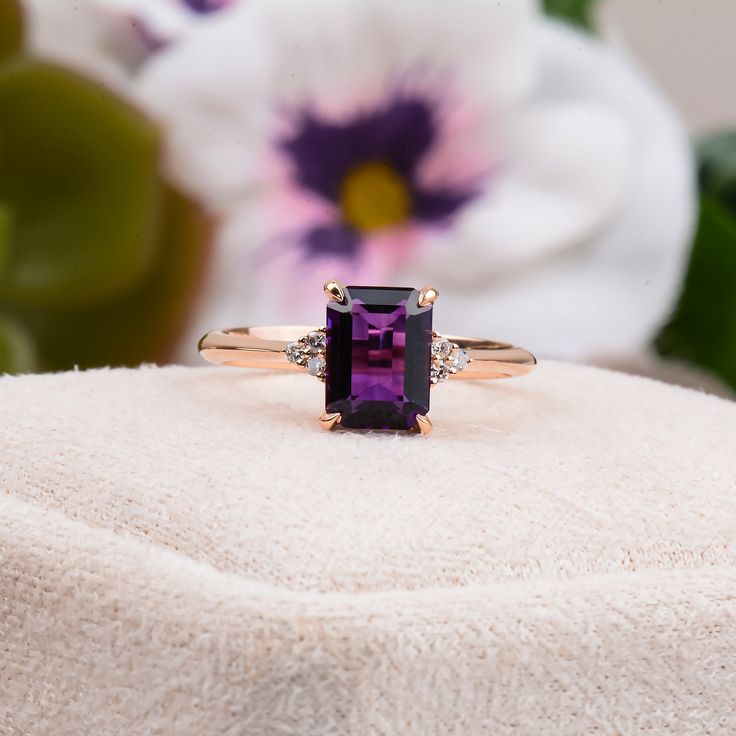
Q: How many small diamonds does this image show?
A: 6